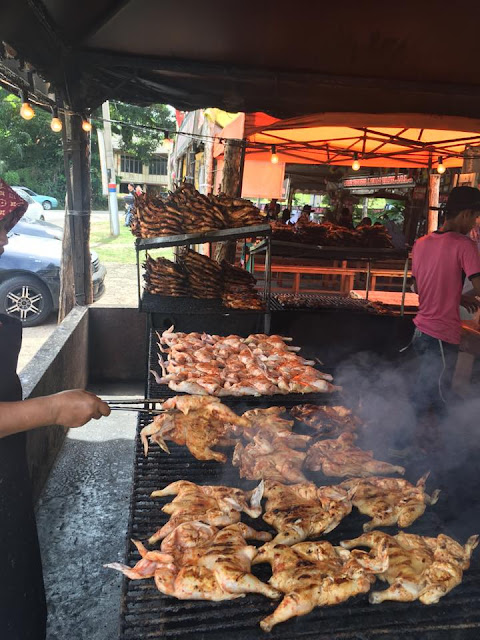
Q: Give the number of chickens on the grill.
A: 11